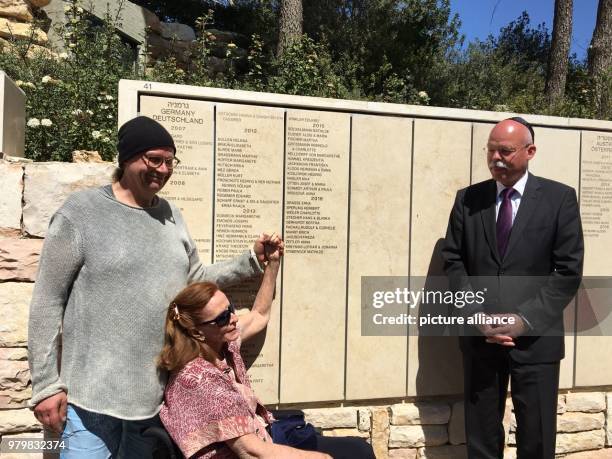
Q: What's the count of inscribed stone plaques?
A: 4